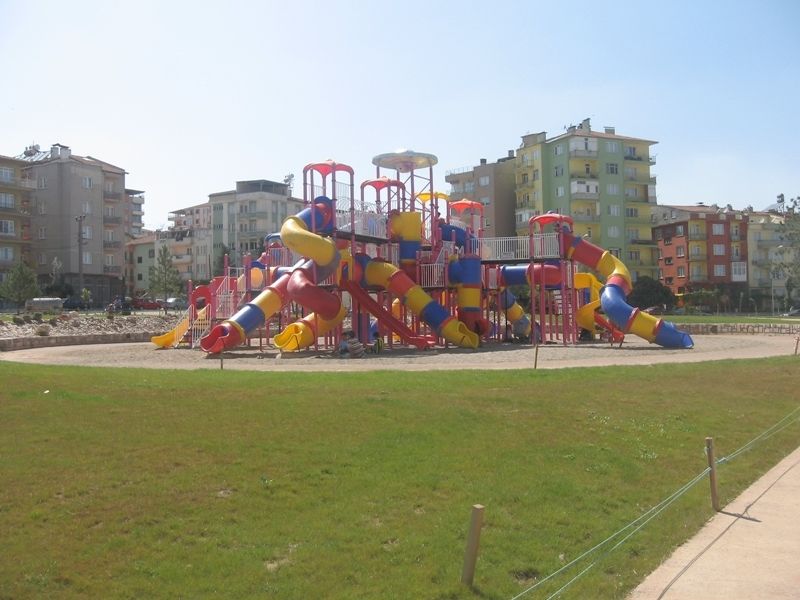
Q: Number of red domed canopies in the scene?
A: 4